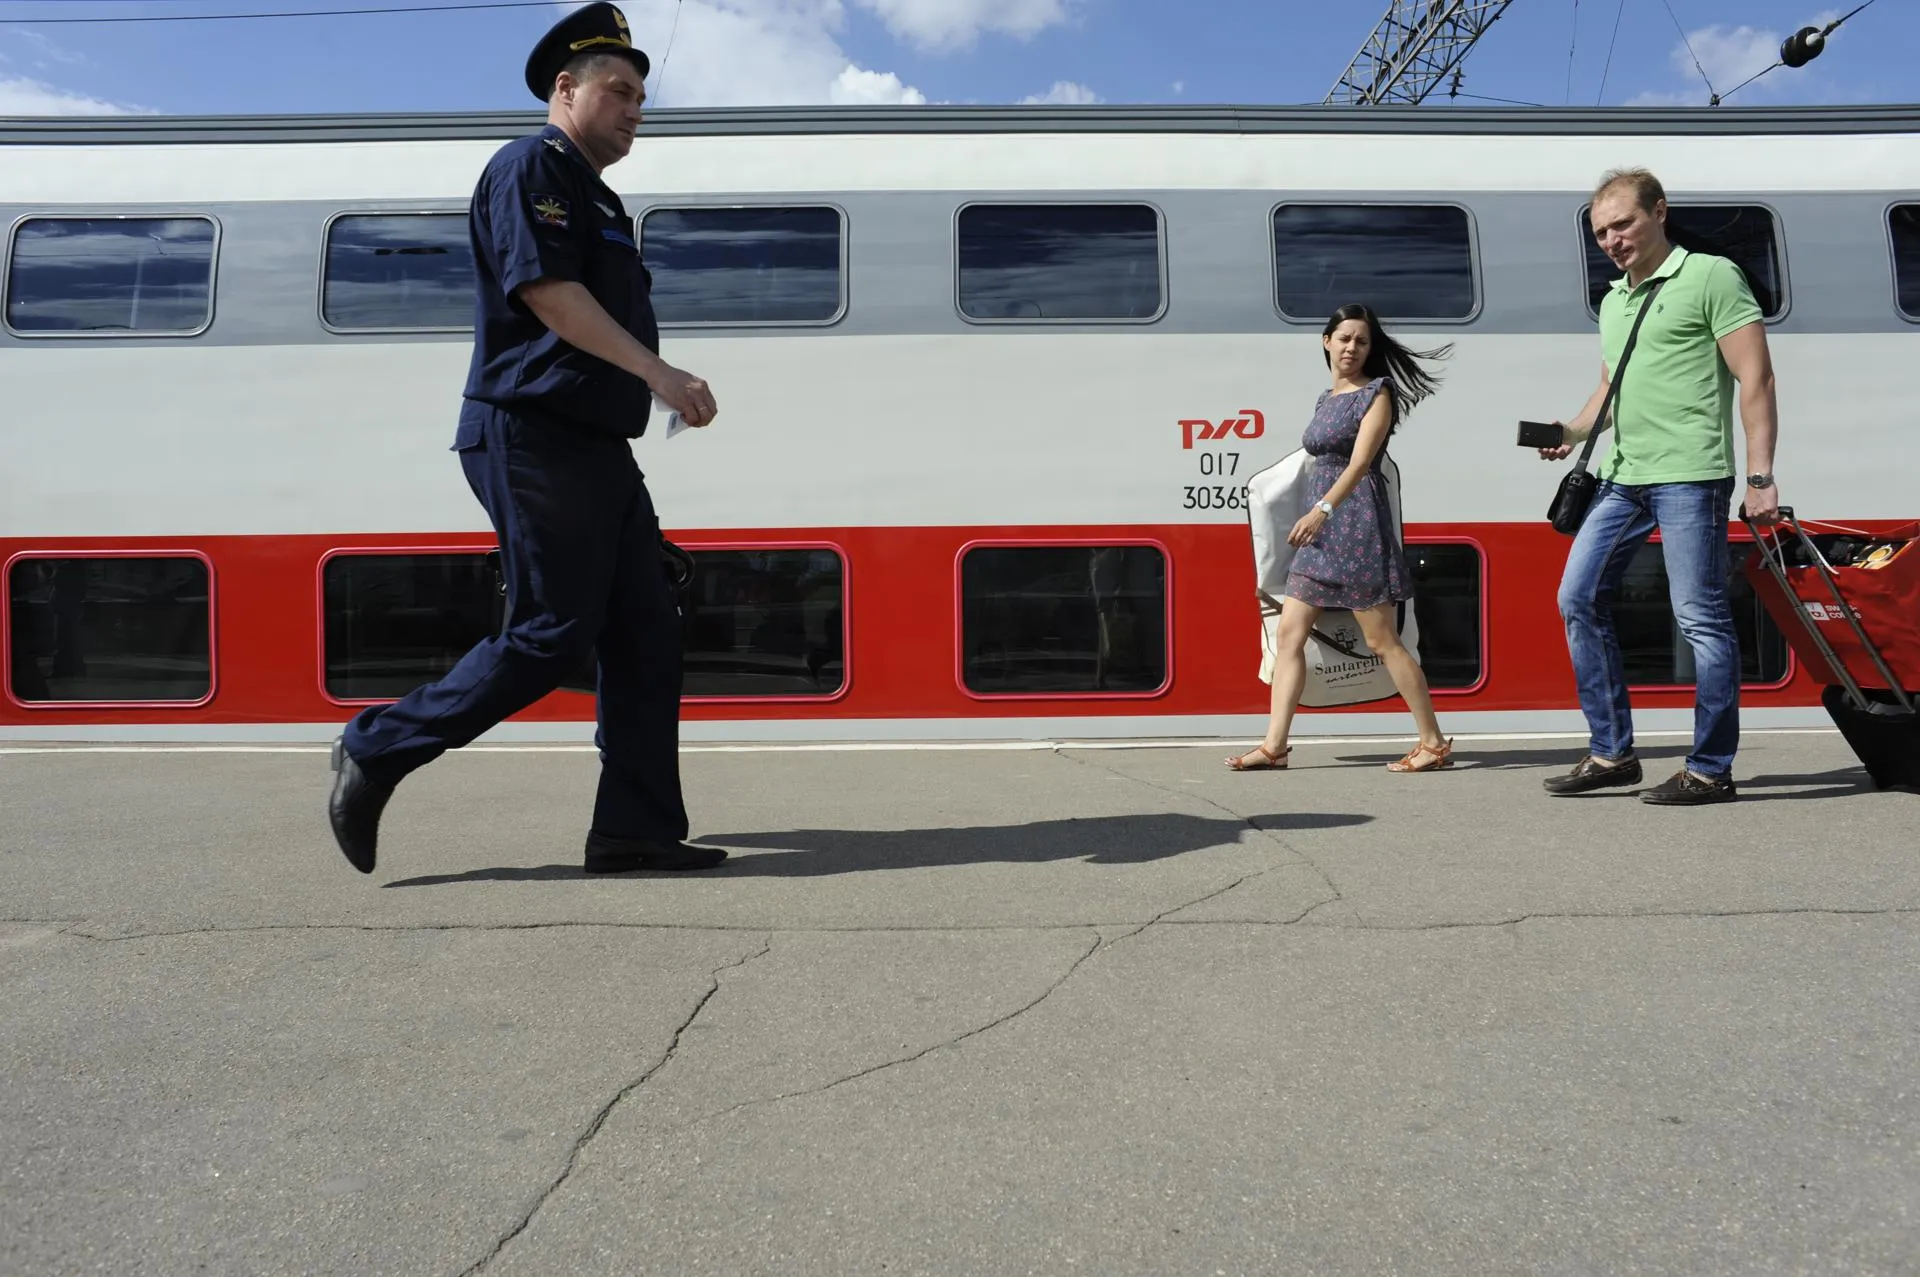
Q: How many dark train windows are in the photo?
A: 13